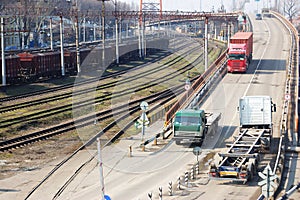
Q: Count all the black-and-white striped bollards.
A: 7